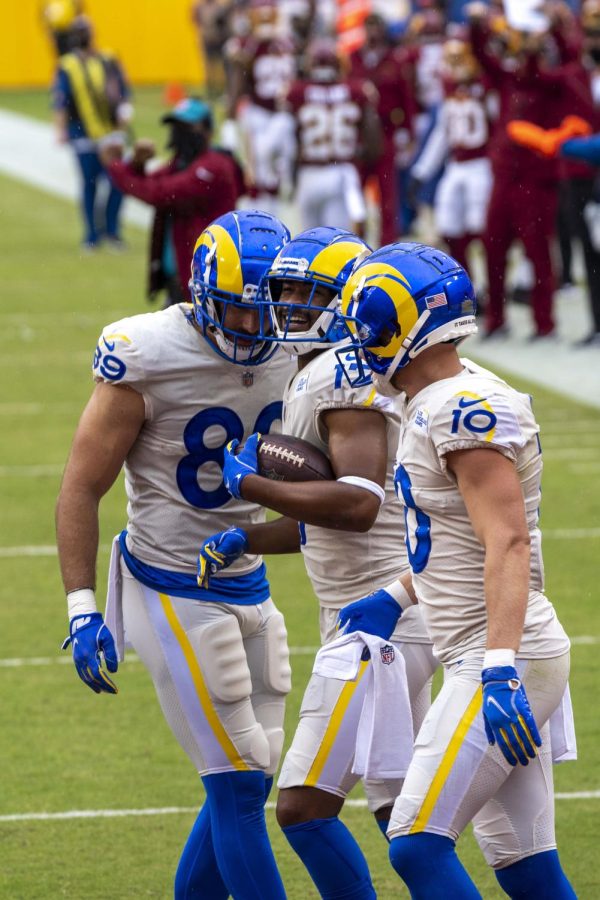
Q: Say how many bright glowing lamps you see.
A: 0